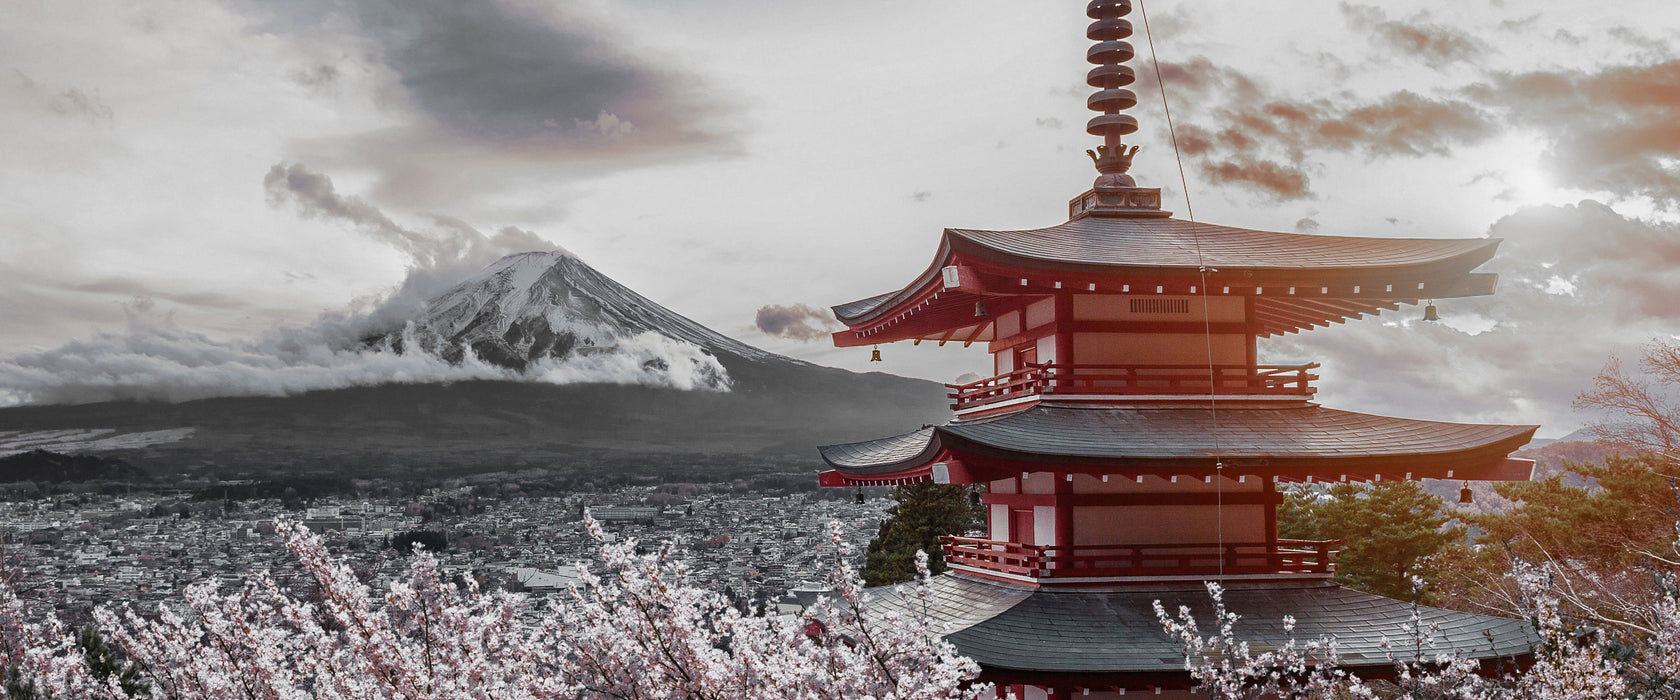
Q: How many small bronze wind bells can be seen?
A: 6